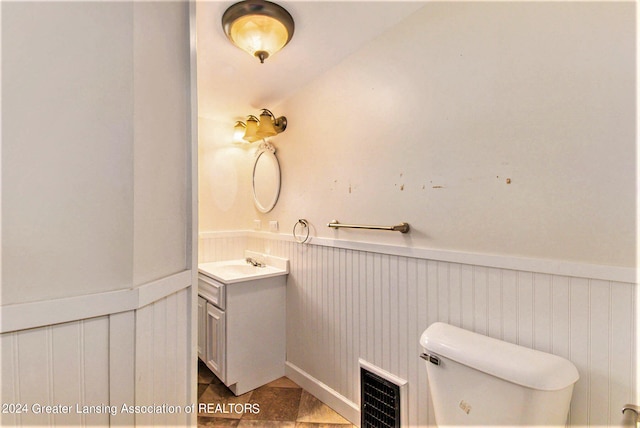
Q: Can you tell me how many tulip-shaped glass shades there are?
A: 3